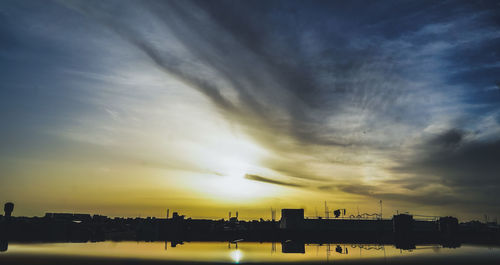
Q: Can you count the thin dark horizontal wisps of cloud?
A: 1